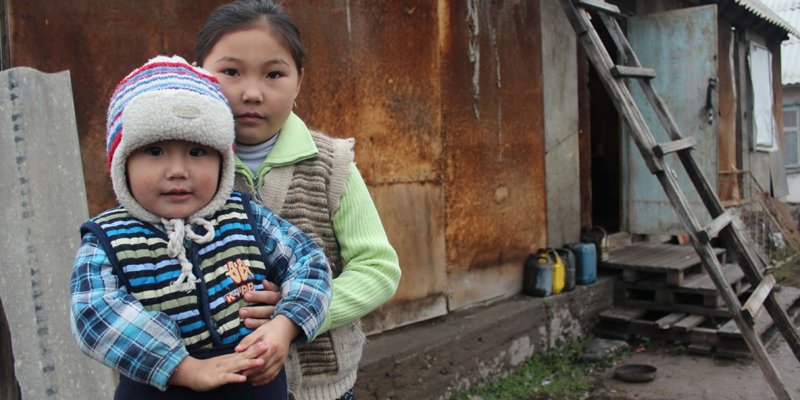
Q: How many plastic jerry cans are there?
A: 4